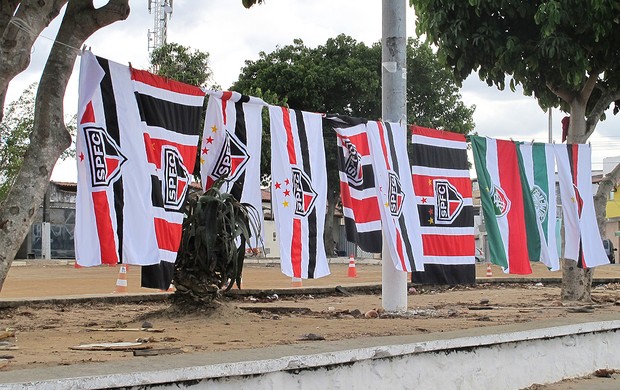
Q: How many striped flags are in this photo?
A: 10